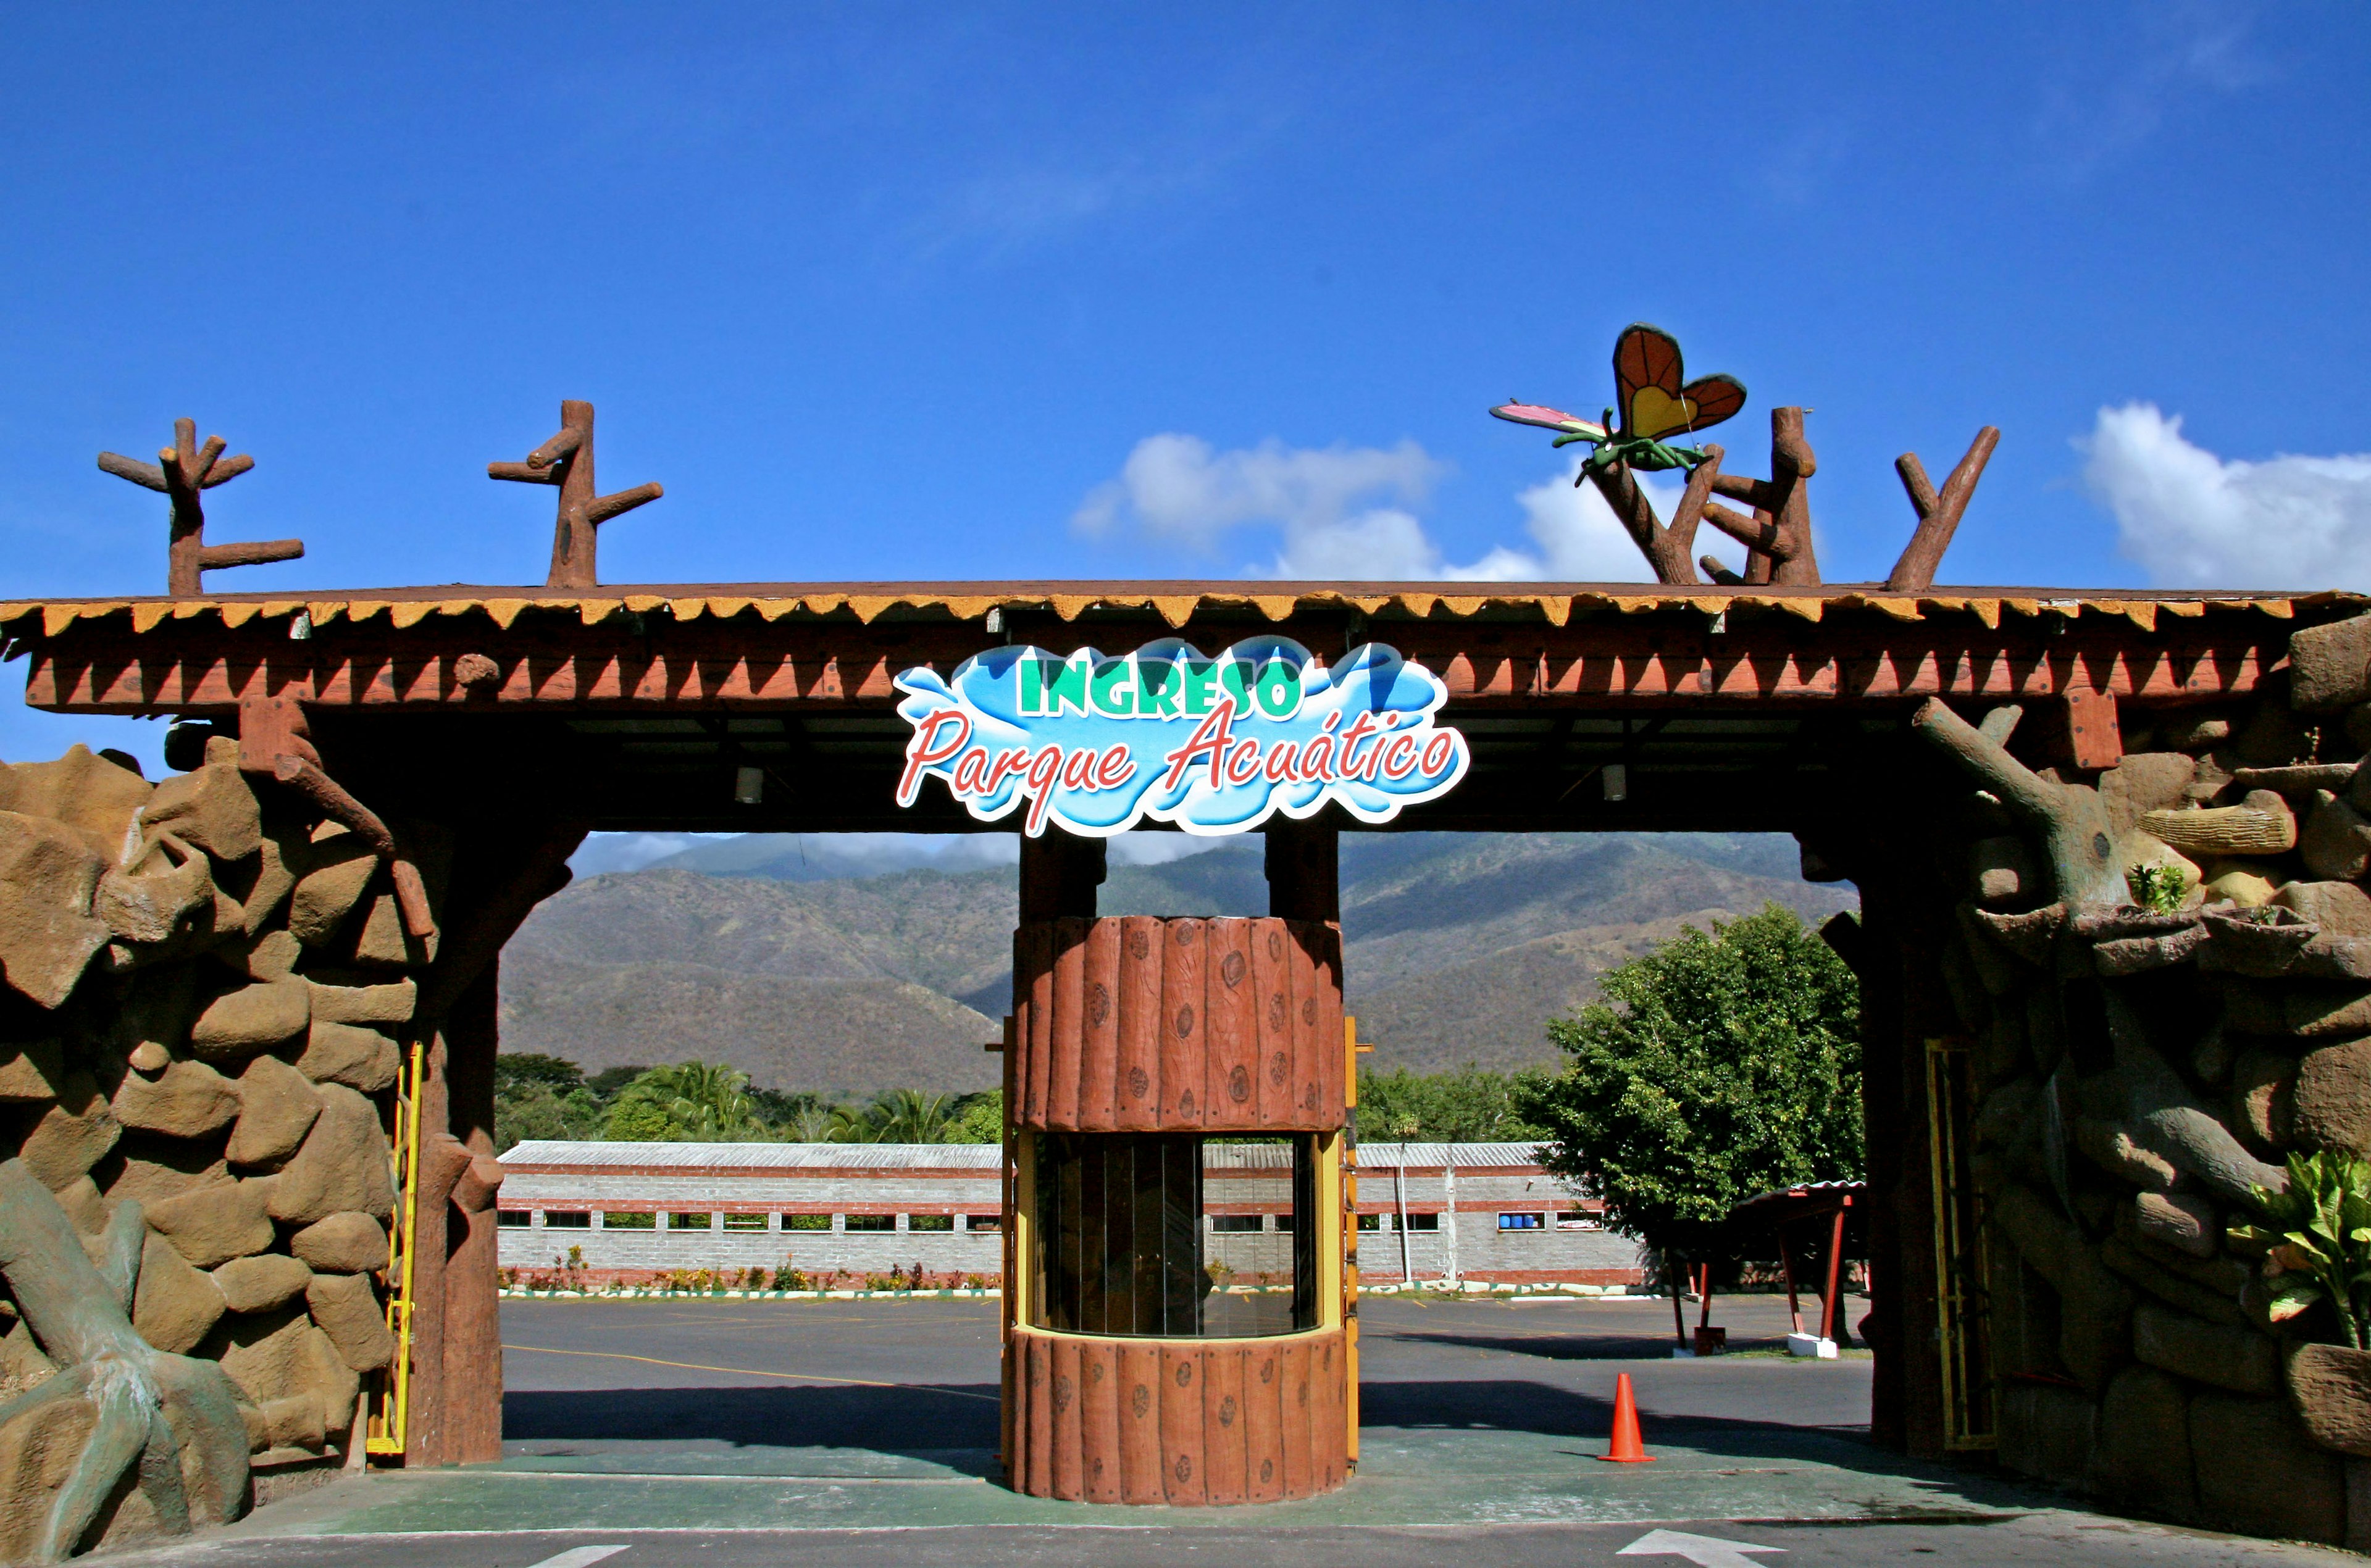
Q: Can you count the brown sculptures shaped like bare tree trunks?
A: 5